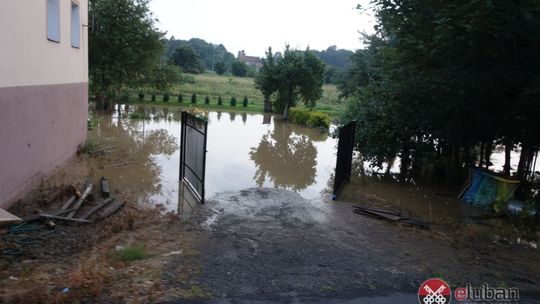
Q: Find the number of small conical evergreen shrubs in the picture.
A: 9